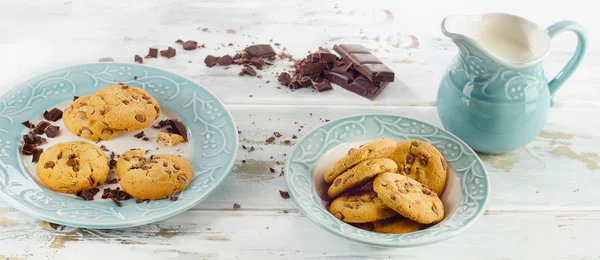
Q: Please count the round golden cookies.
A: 10